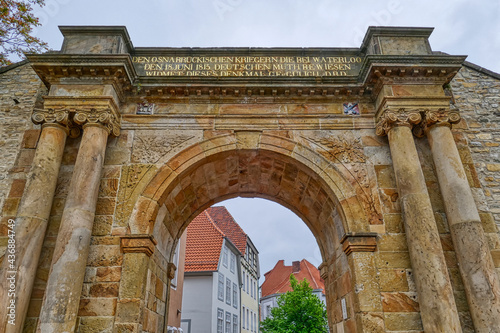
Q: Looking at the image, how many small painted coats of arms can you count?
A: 2